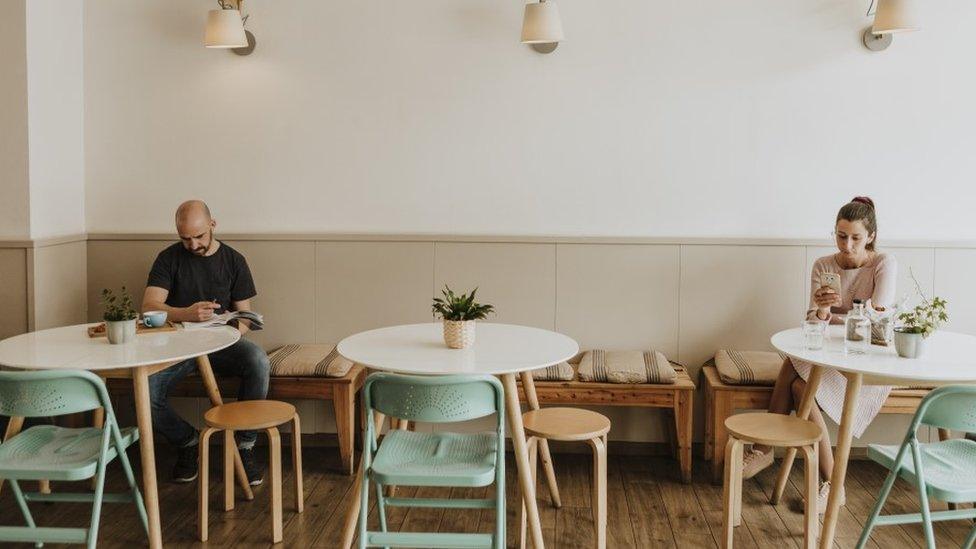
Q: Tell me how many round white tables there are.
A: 3